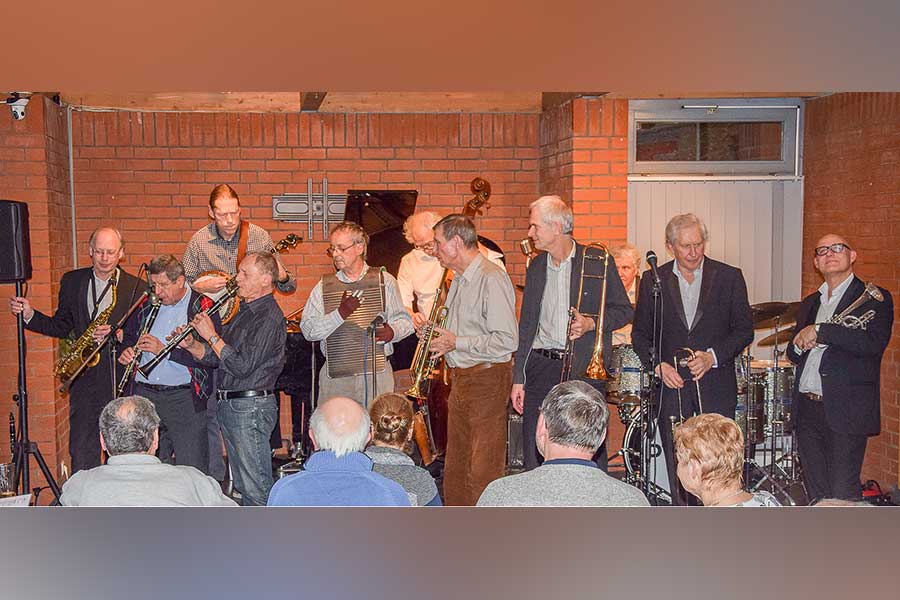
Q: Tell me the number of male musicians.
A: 11